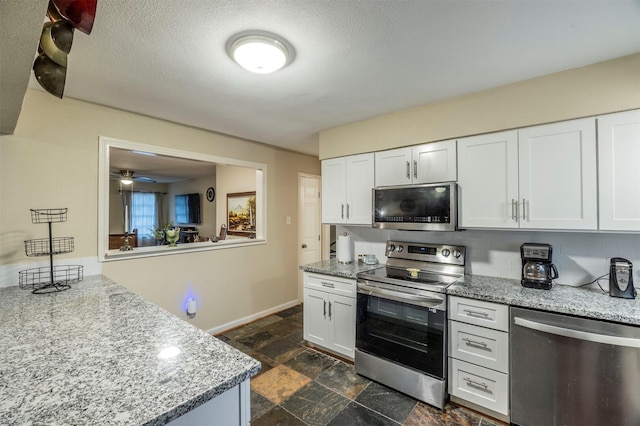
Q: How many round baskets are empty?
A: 3